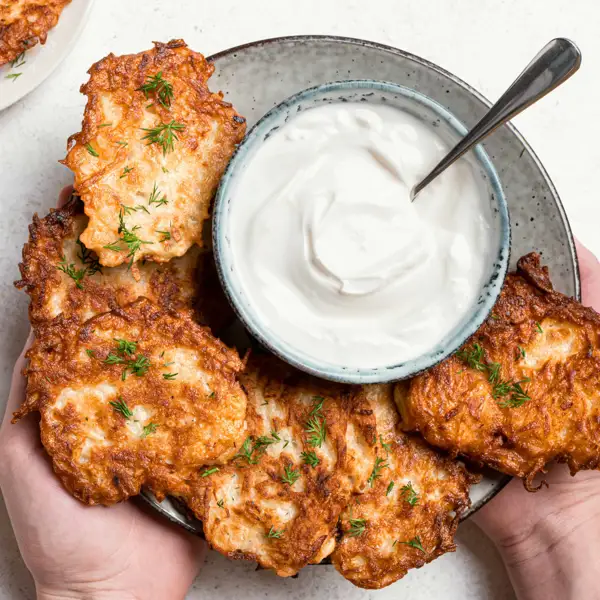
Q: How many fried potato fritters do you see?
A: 7